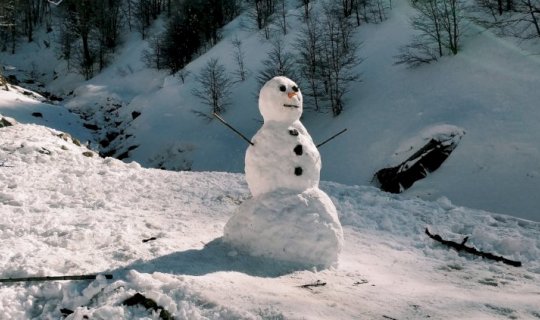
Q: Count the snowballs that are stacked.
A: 3